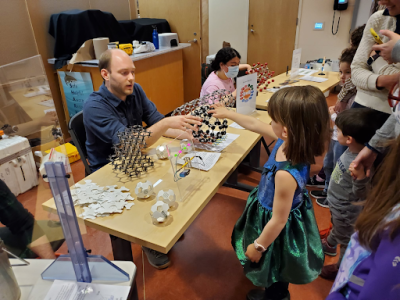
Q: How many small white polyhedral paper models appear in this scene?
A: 5